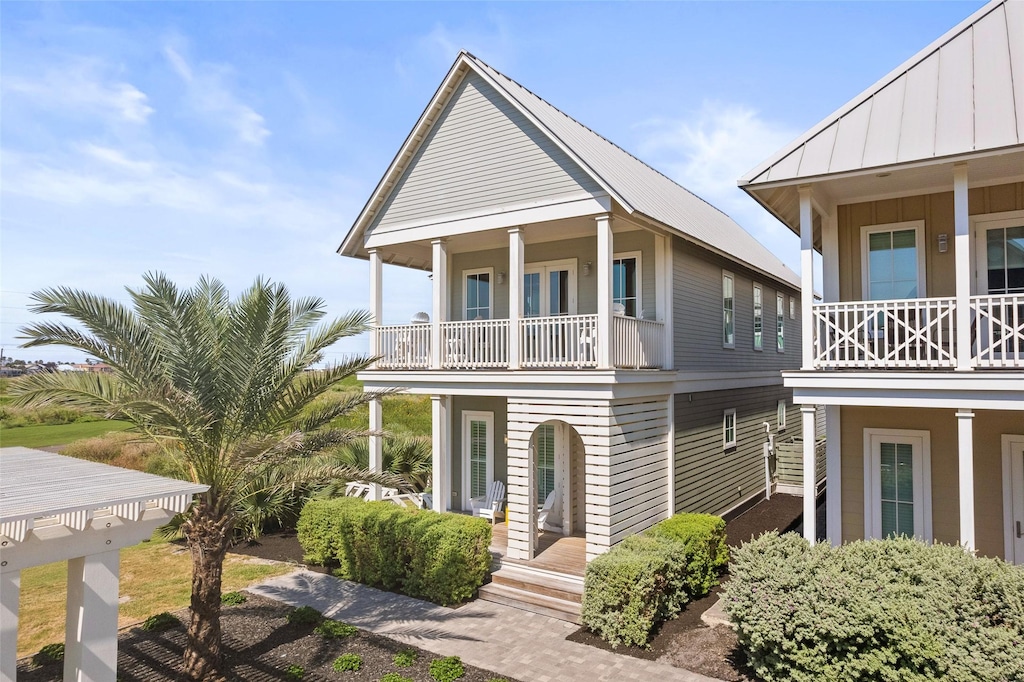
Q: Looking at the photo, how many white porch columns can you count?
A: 10